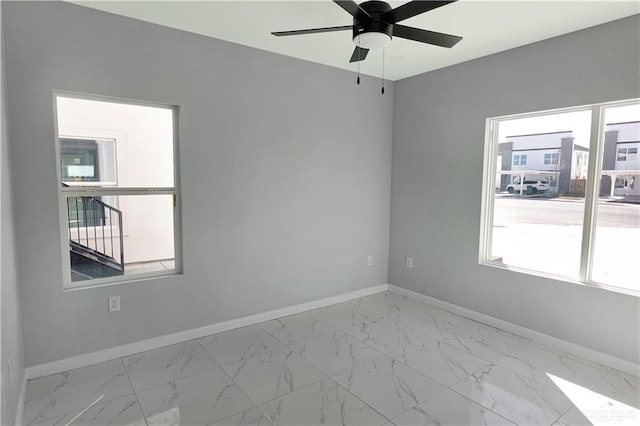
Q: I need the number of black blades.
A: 5